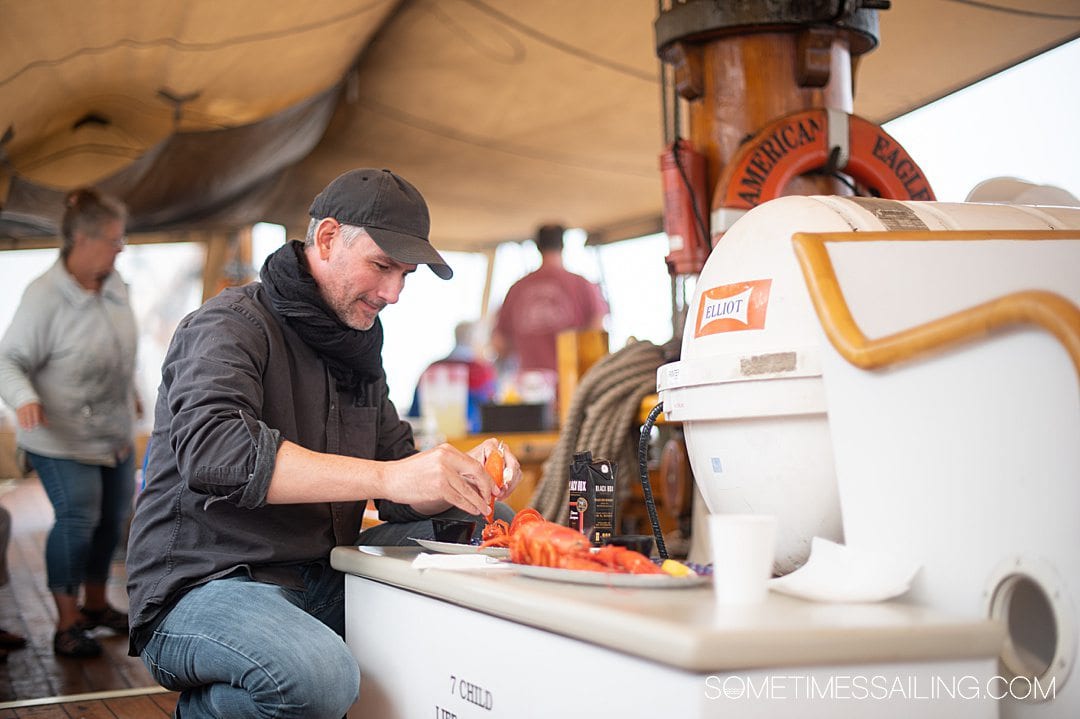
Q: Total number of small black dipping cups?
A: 2